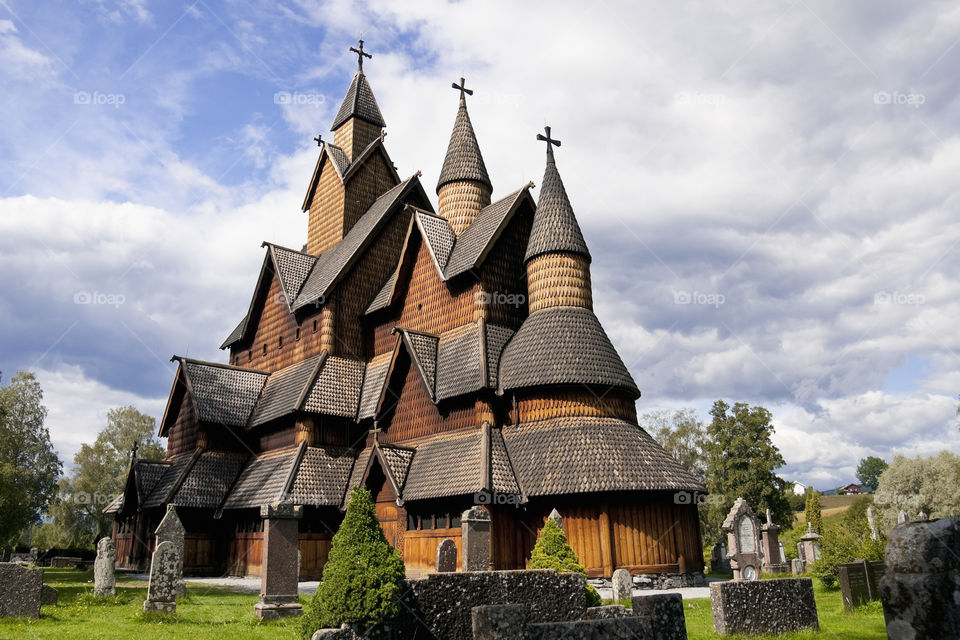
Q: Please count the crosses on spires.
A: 3